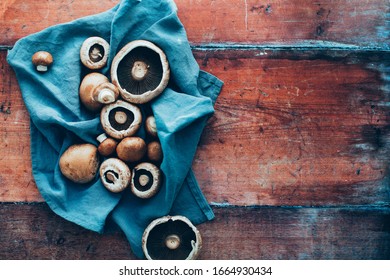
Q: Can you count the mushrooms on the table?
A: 13